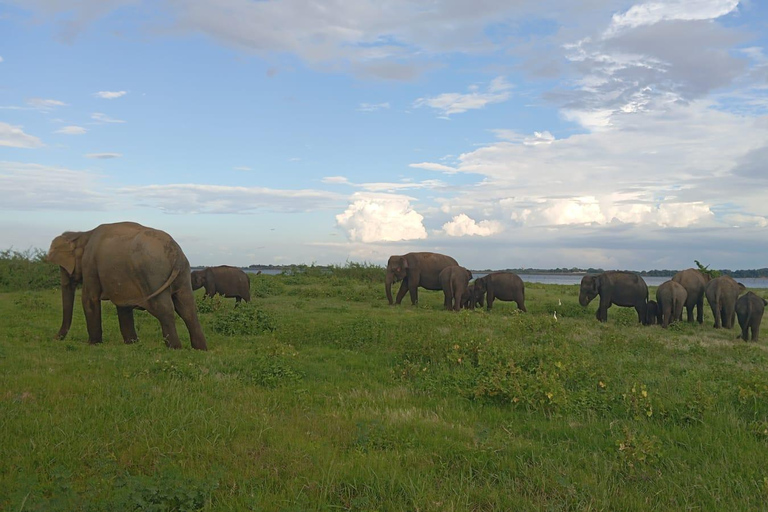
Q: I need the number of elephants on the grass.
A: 12